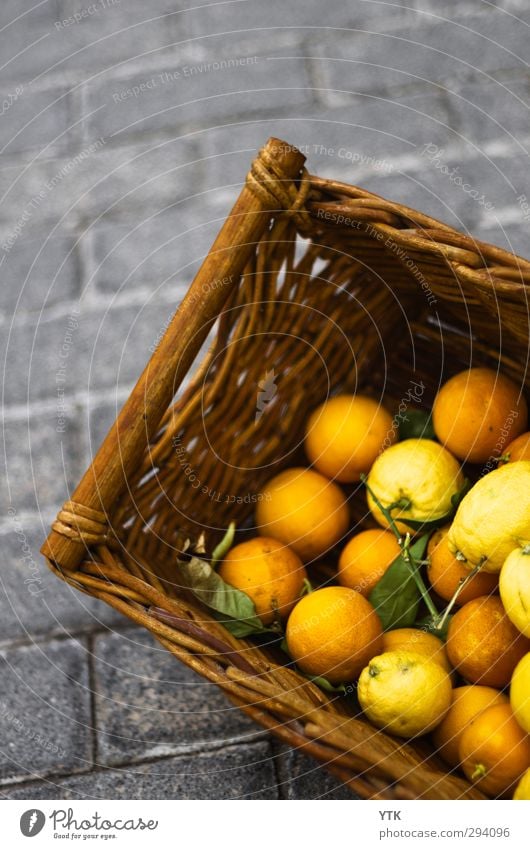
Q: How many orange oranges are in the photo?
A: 12